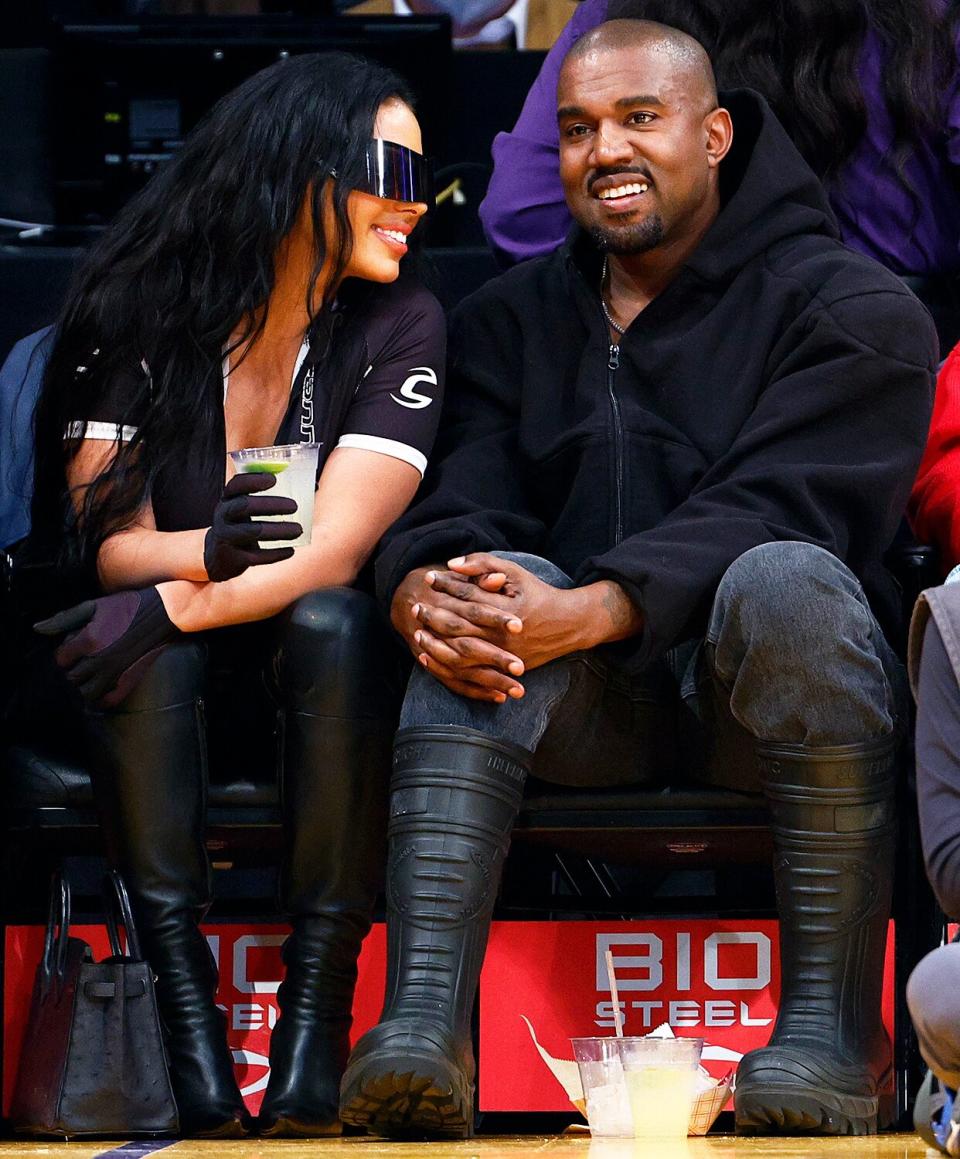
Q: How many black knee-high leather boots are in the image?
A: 2